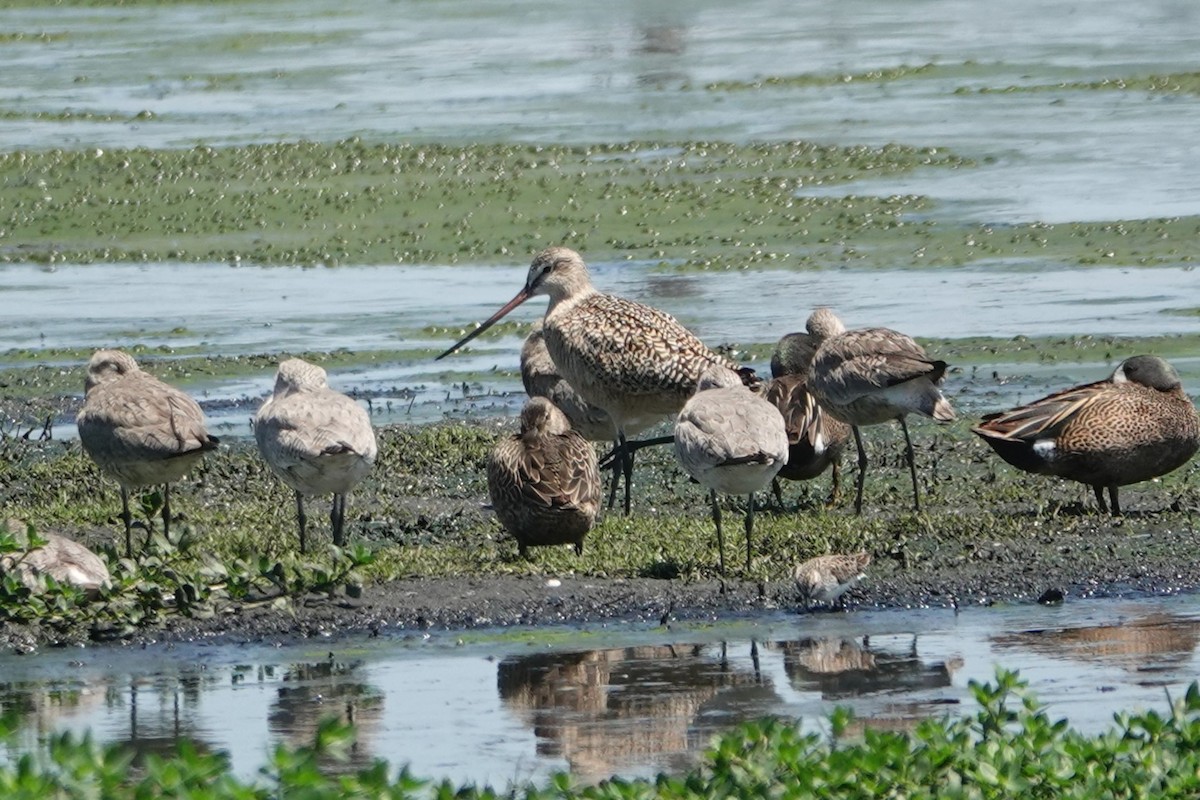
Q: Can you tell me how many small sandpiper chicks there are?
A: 1